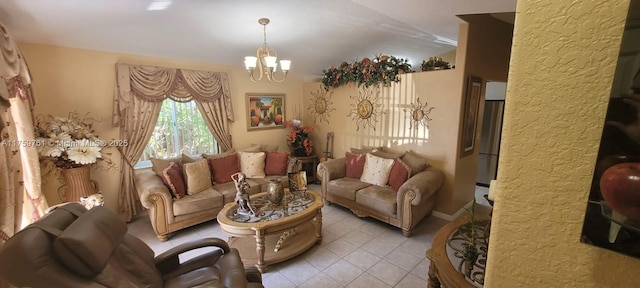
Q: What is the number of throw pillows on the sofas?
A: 8